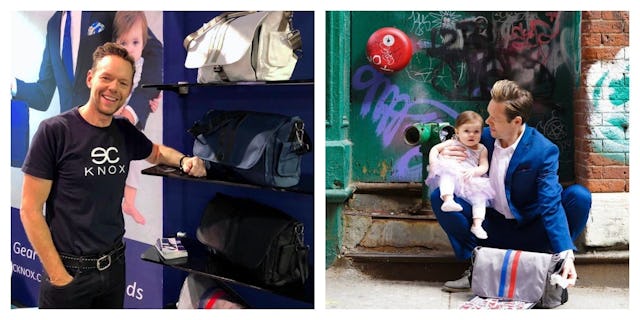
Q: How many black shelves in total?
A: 3